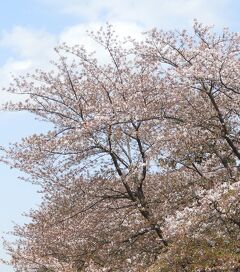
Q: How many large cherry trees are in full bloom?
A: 2